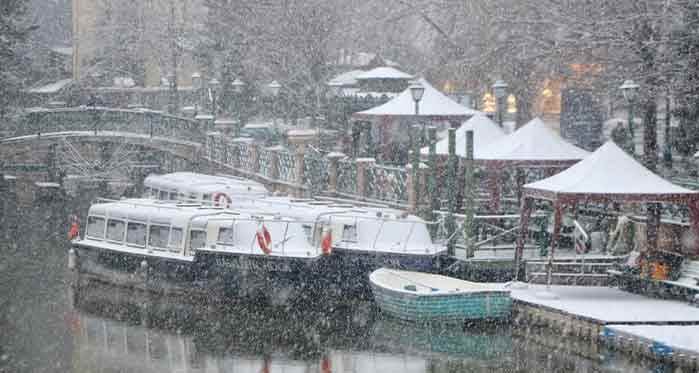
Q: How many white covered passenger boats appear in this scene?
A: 3